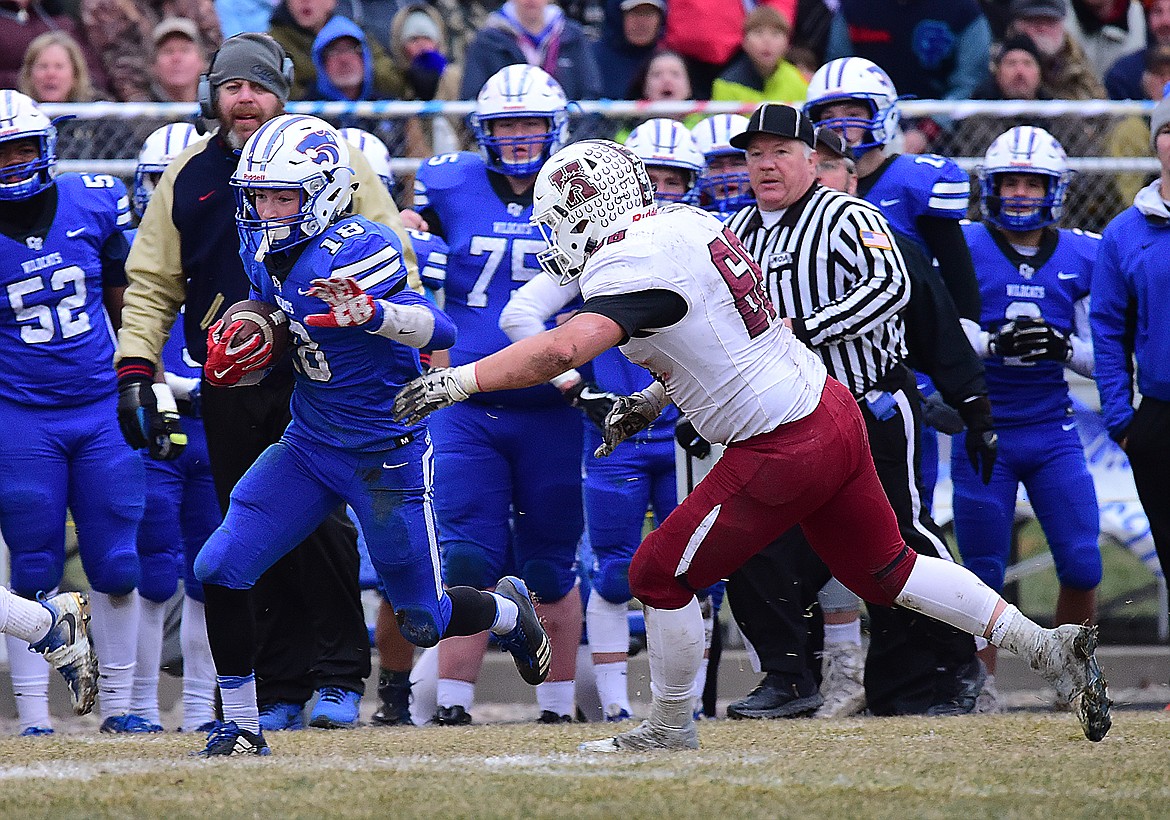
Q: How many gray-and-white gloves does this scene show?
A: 2